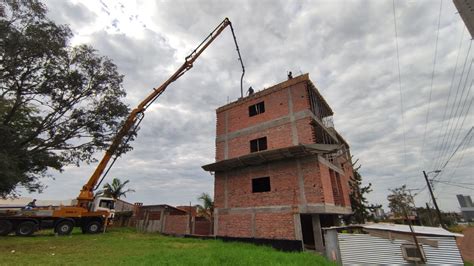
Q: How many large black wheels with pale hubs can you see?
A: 2